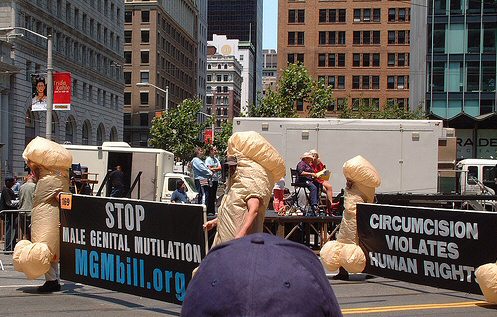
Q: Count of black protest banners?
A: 2